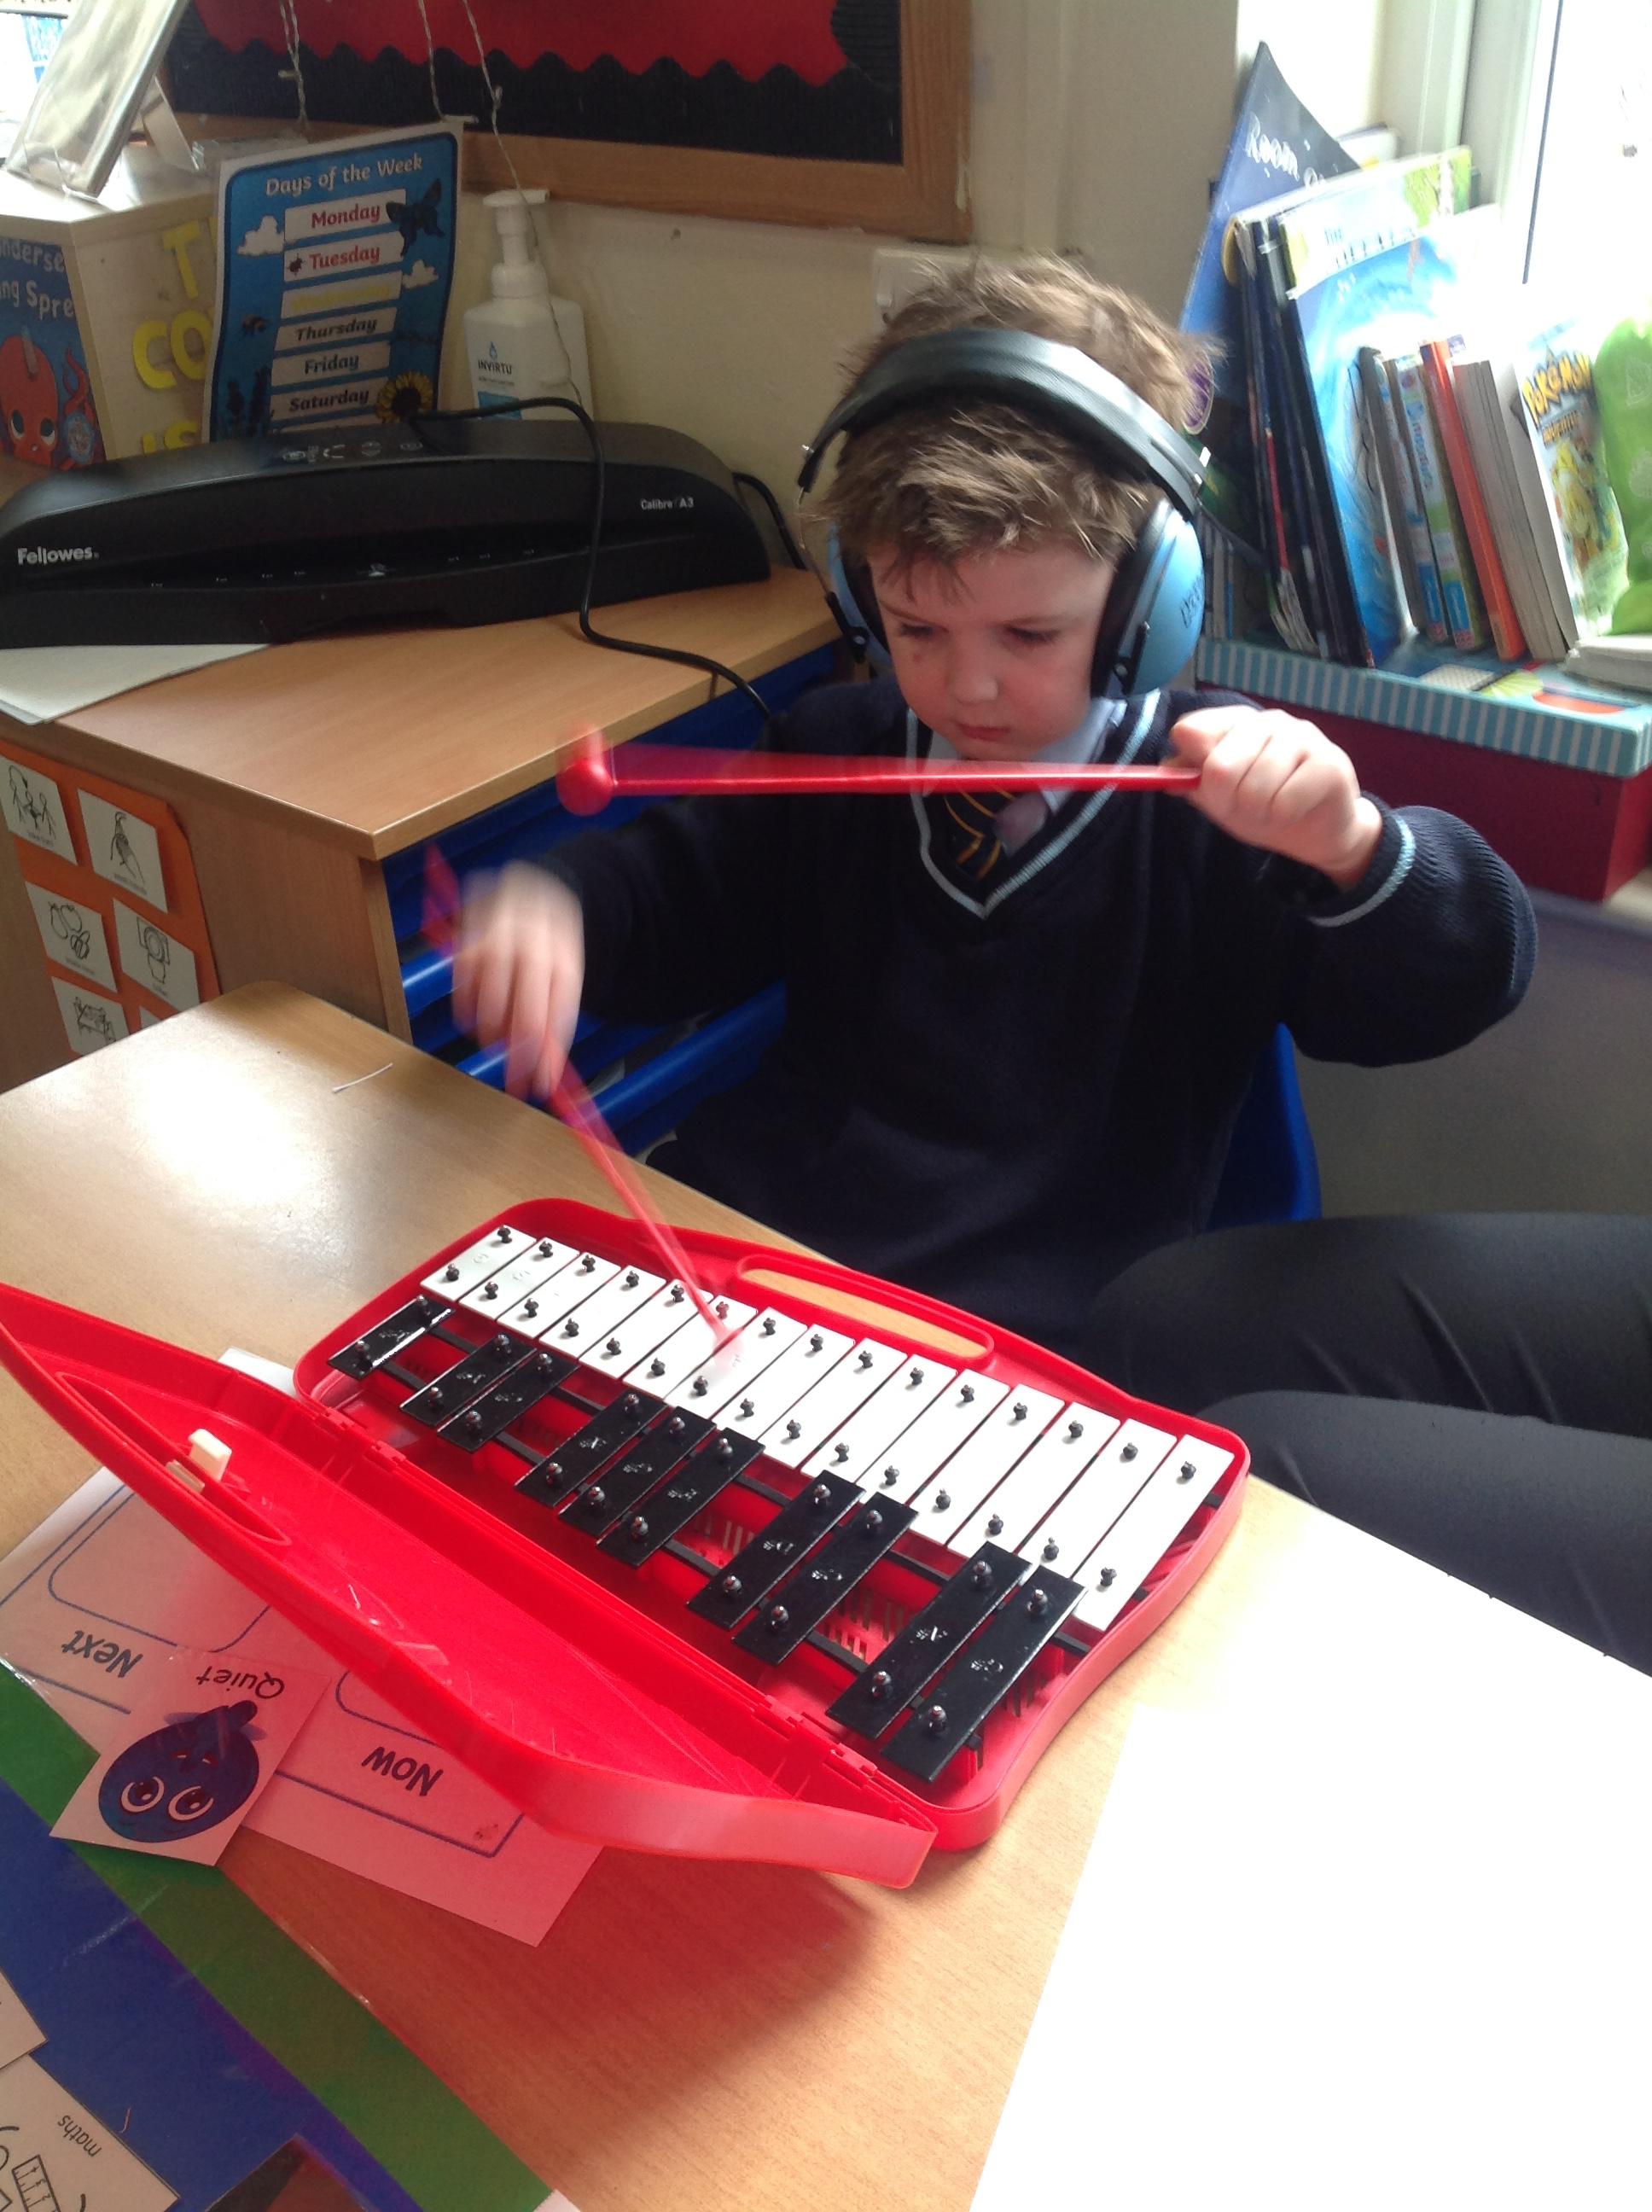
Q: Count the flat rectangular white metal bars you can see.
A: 15